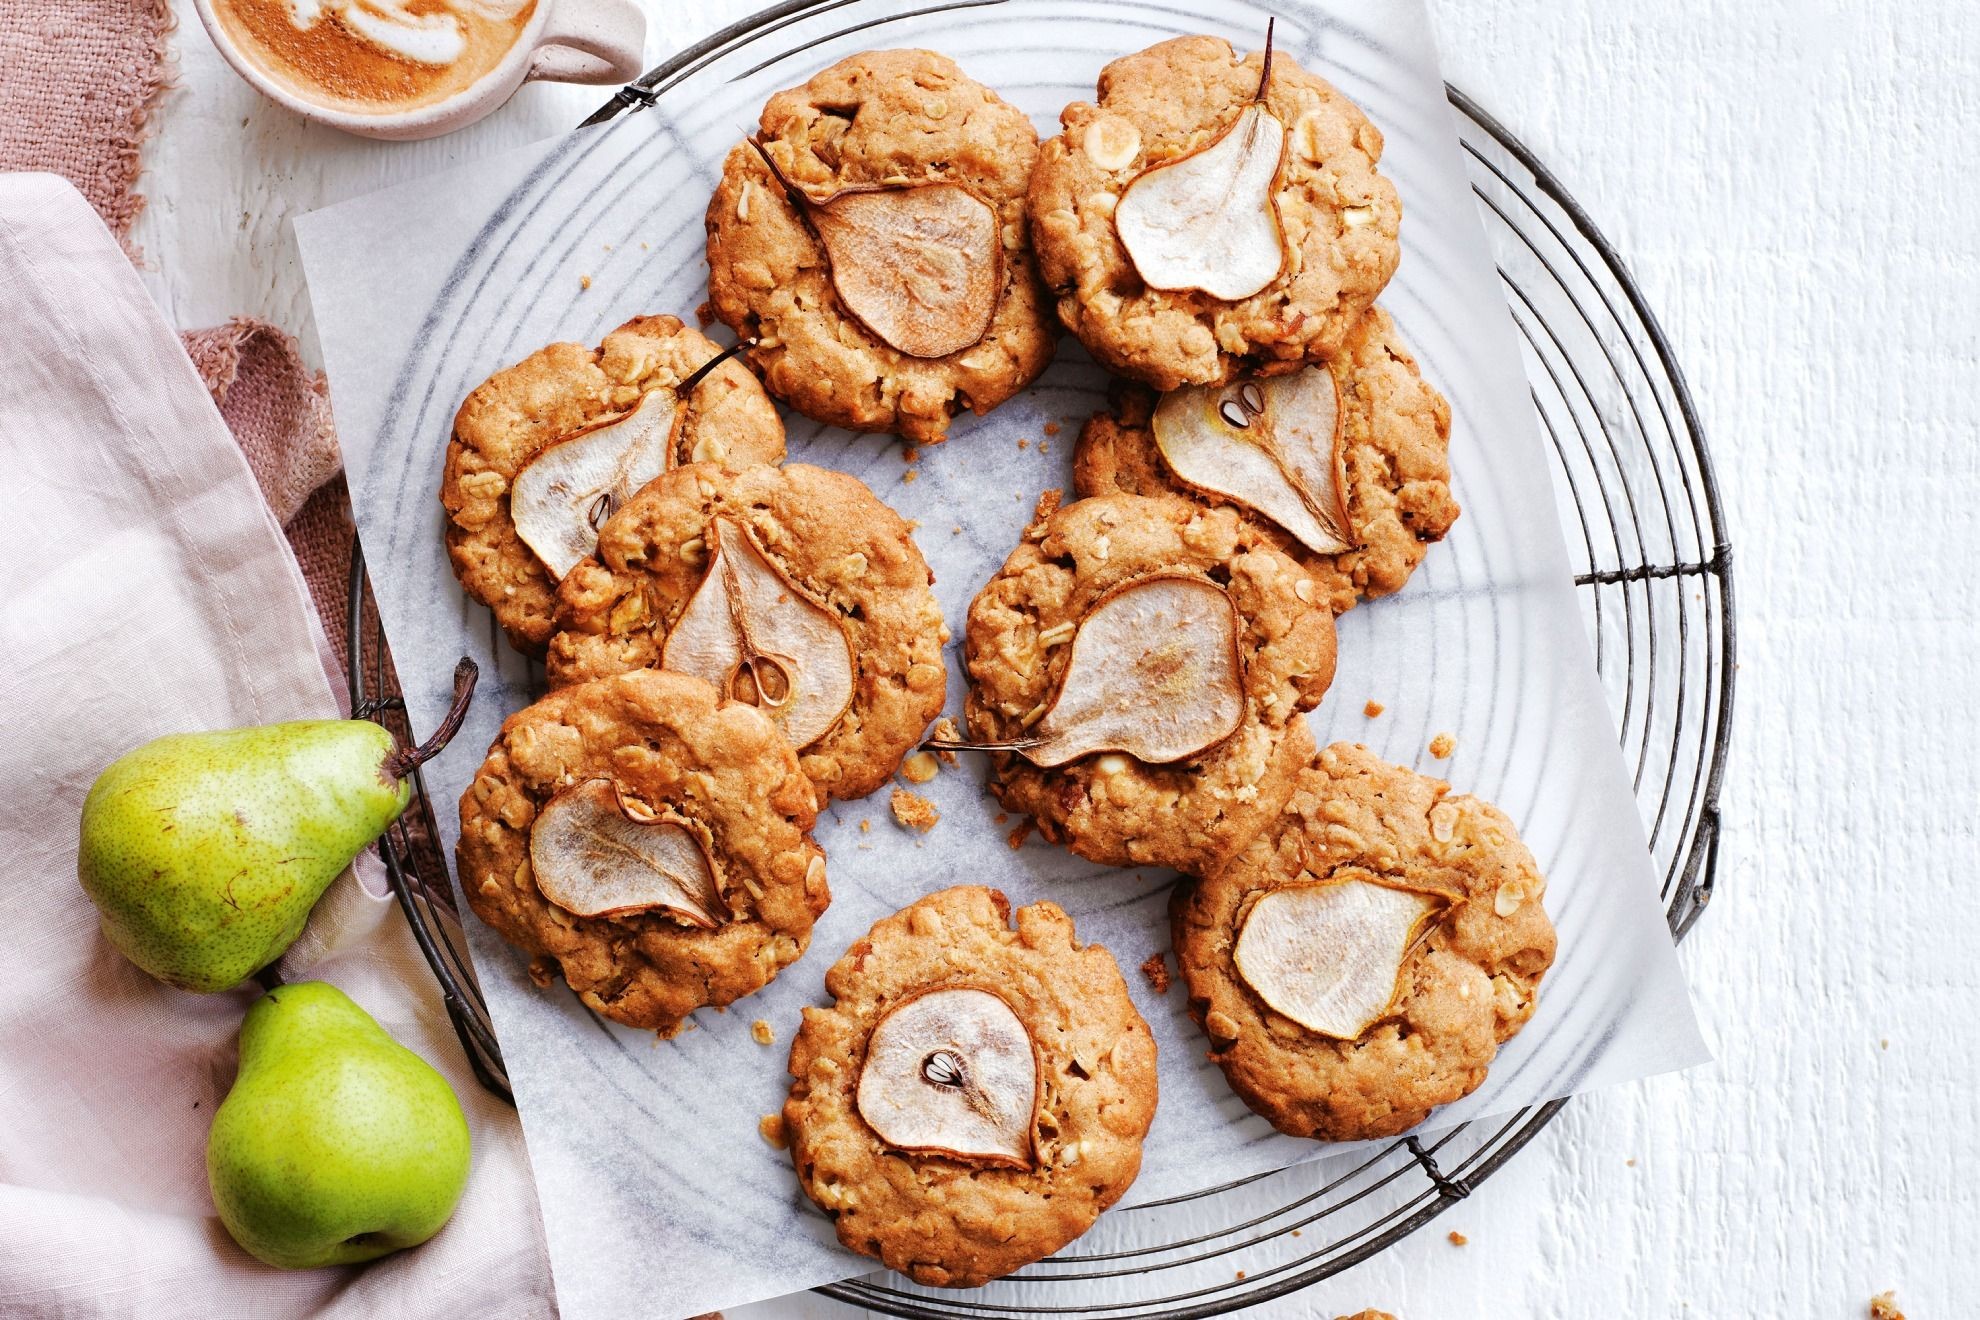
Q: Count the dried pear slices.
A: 9